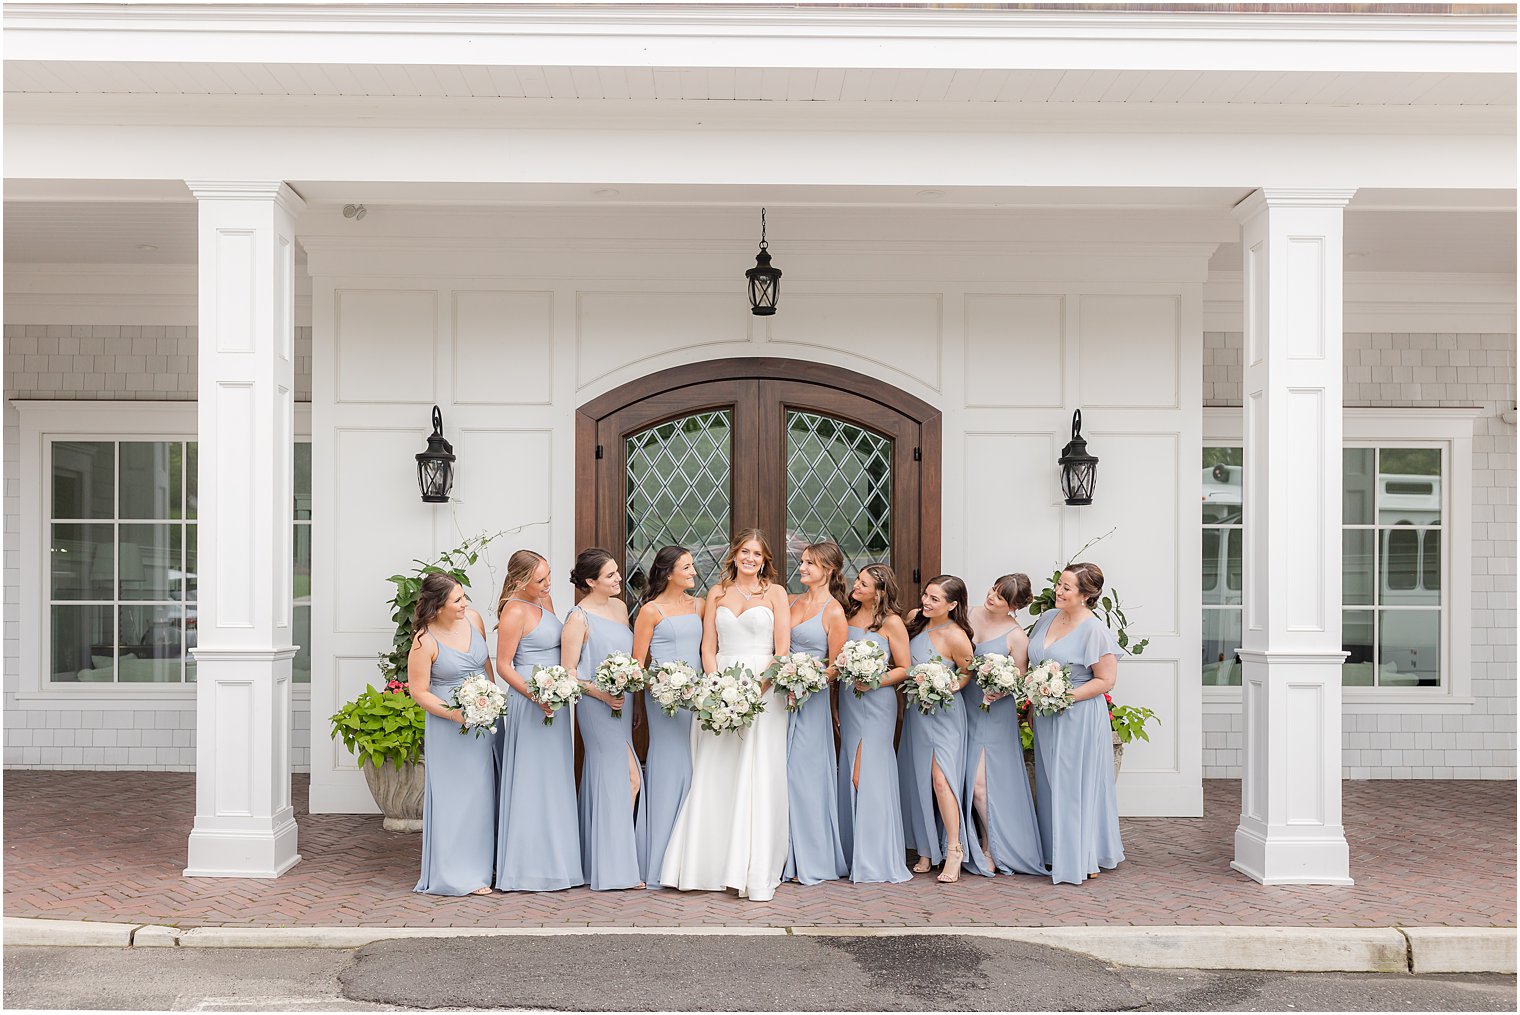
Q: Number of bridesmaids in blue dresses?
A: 9